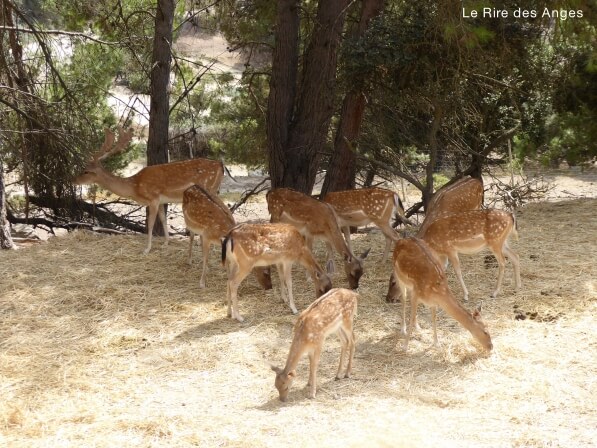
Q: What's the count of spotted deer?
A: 9